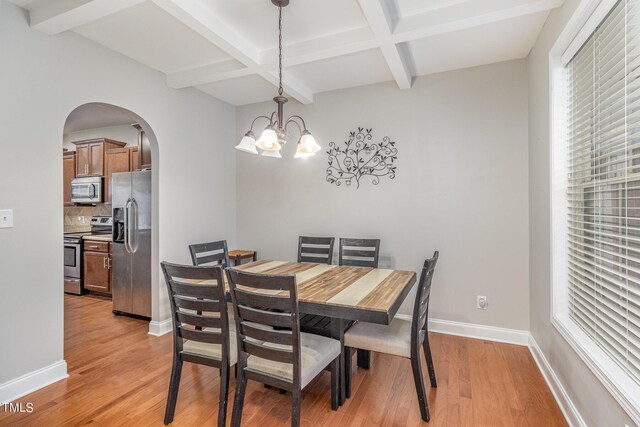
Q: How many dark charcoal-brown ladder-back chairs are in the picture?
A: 6